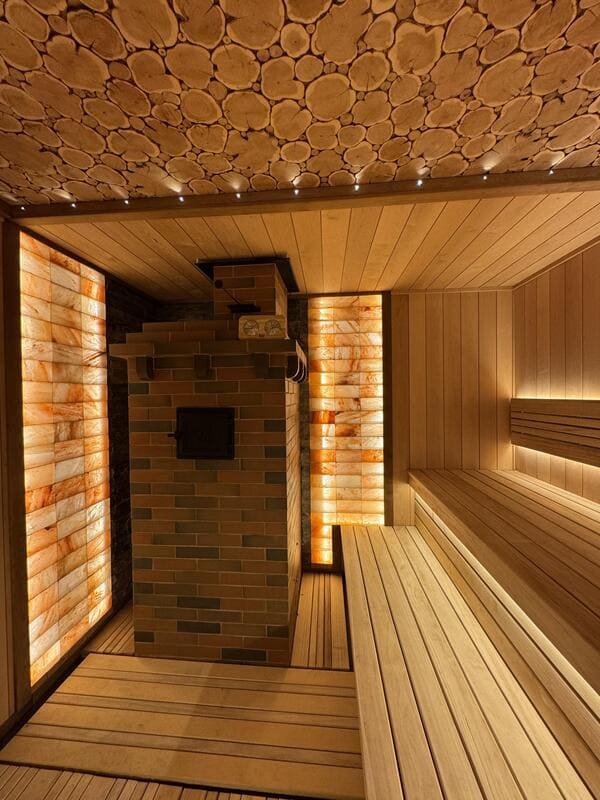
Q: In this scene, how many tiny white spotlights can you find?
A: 10